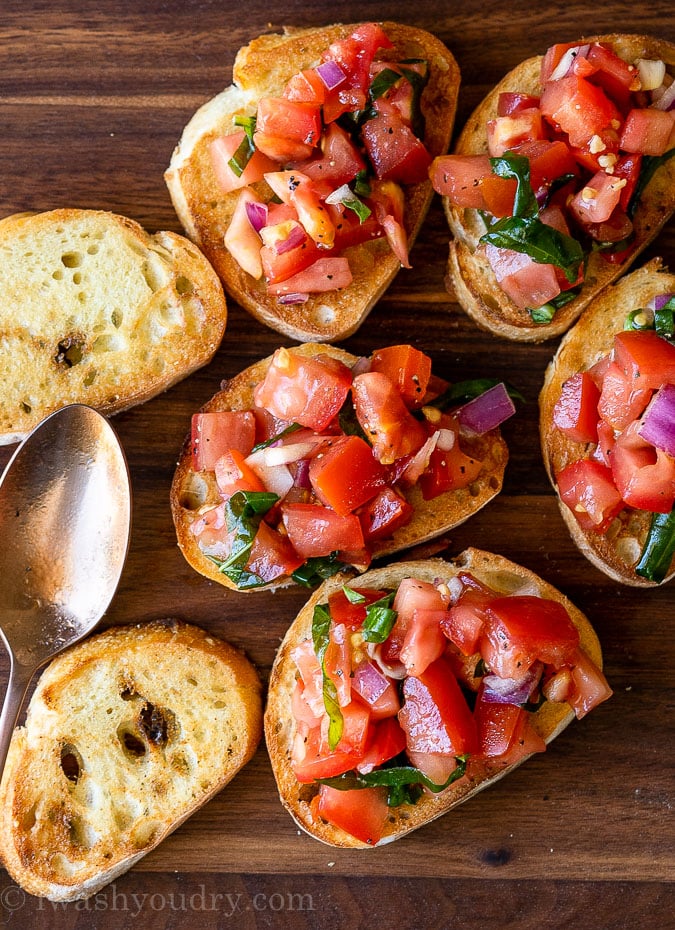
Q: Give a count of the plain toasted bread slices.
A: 2